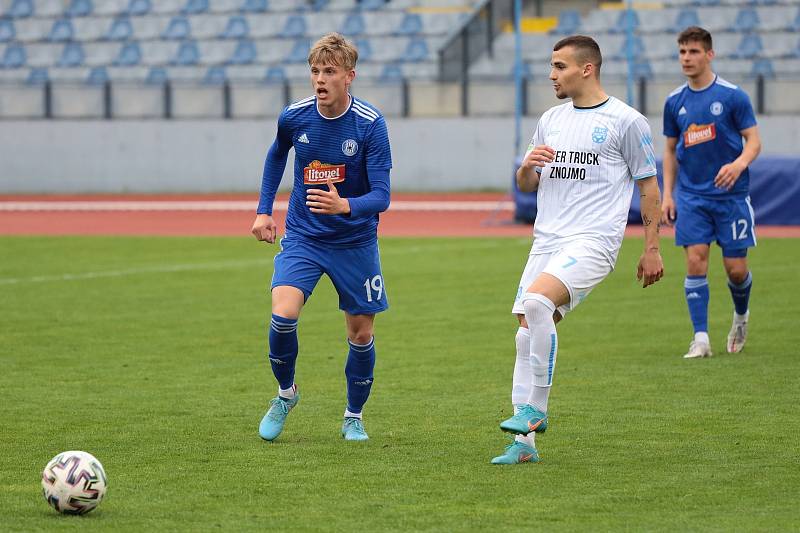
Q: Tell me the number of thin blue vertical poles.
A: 2